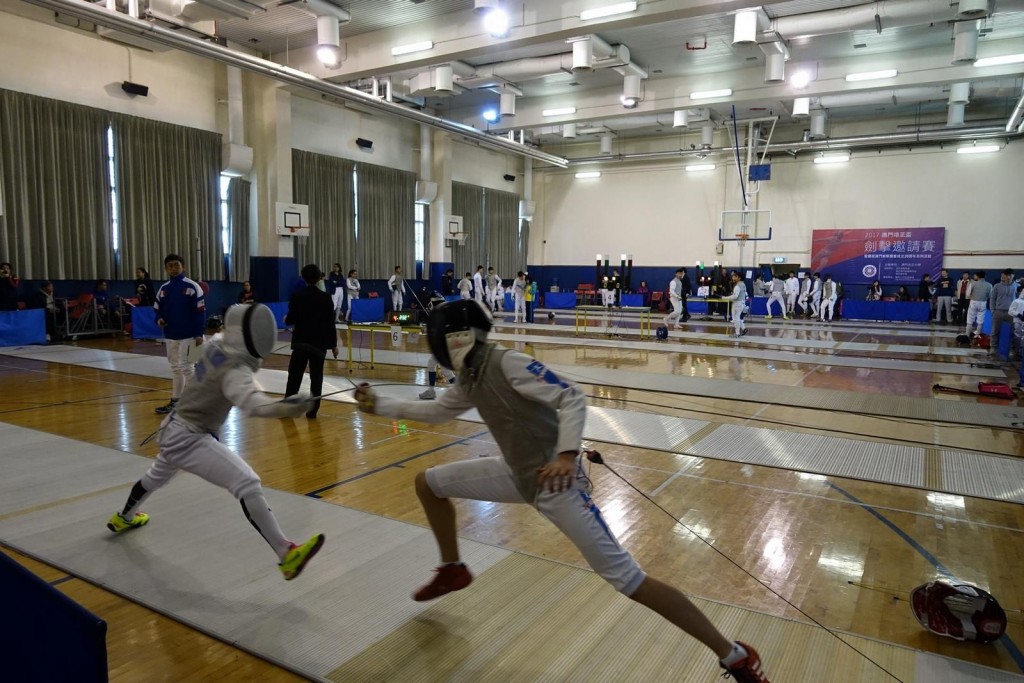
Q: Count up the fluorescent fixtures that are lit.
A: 10